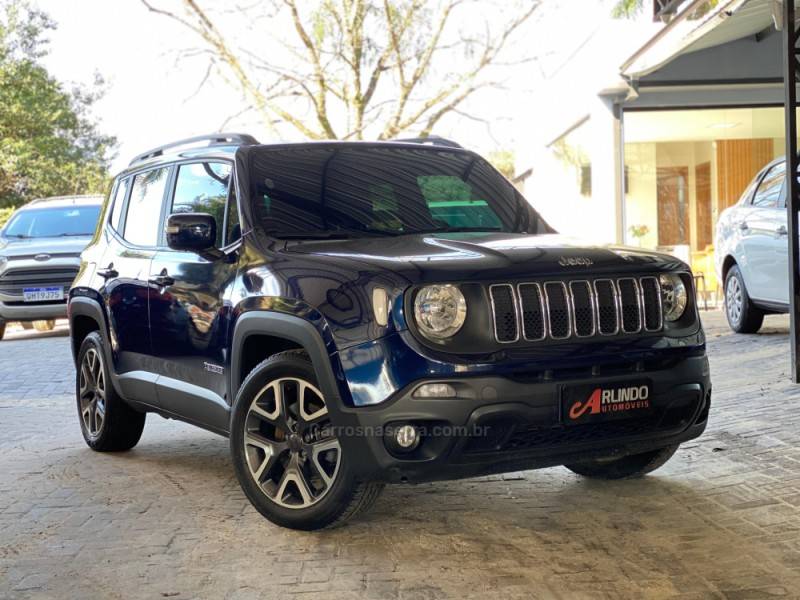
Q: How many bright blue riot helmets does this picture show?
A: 0